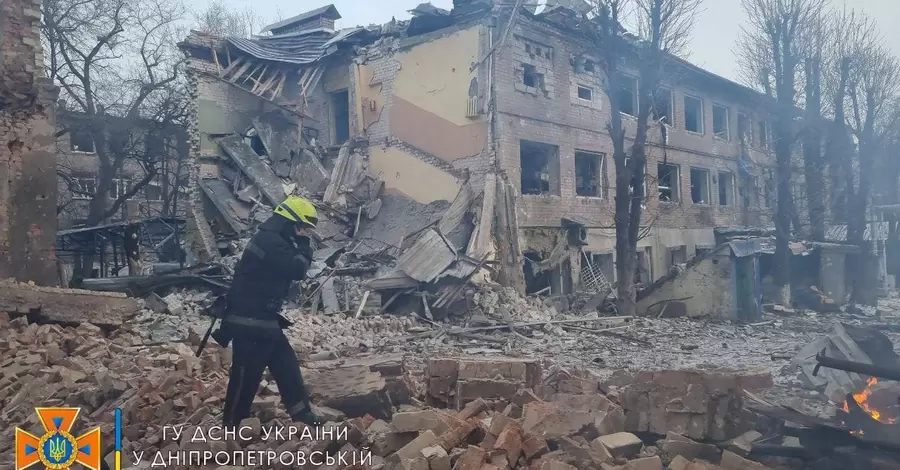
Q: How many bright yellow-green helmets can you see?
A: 1